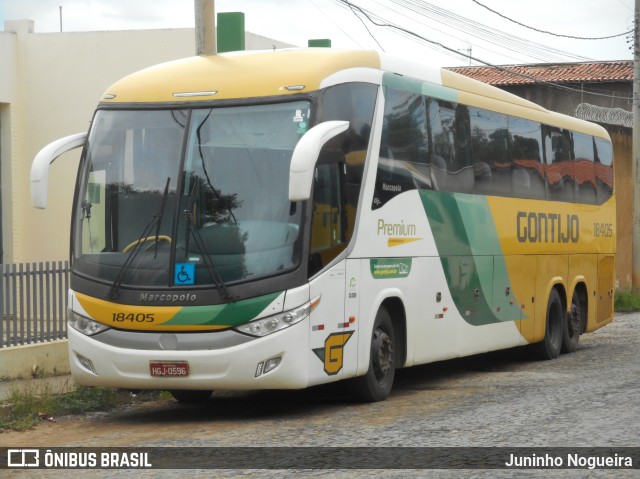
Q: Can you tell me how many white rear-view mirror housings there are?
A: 2